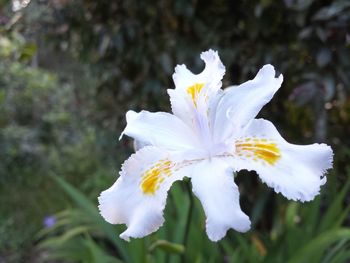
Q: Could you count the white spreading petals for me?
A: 6